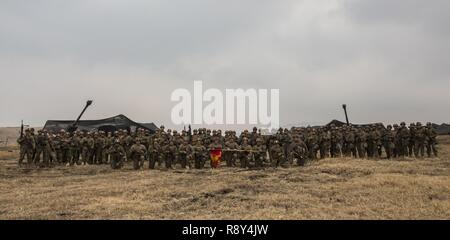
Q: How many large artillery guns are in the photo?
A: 2